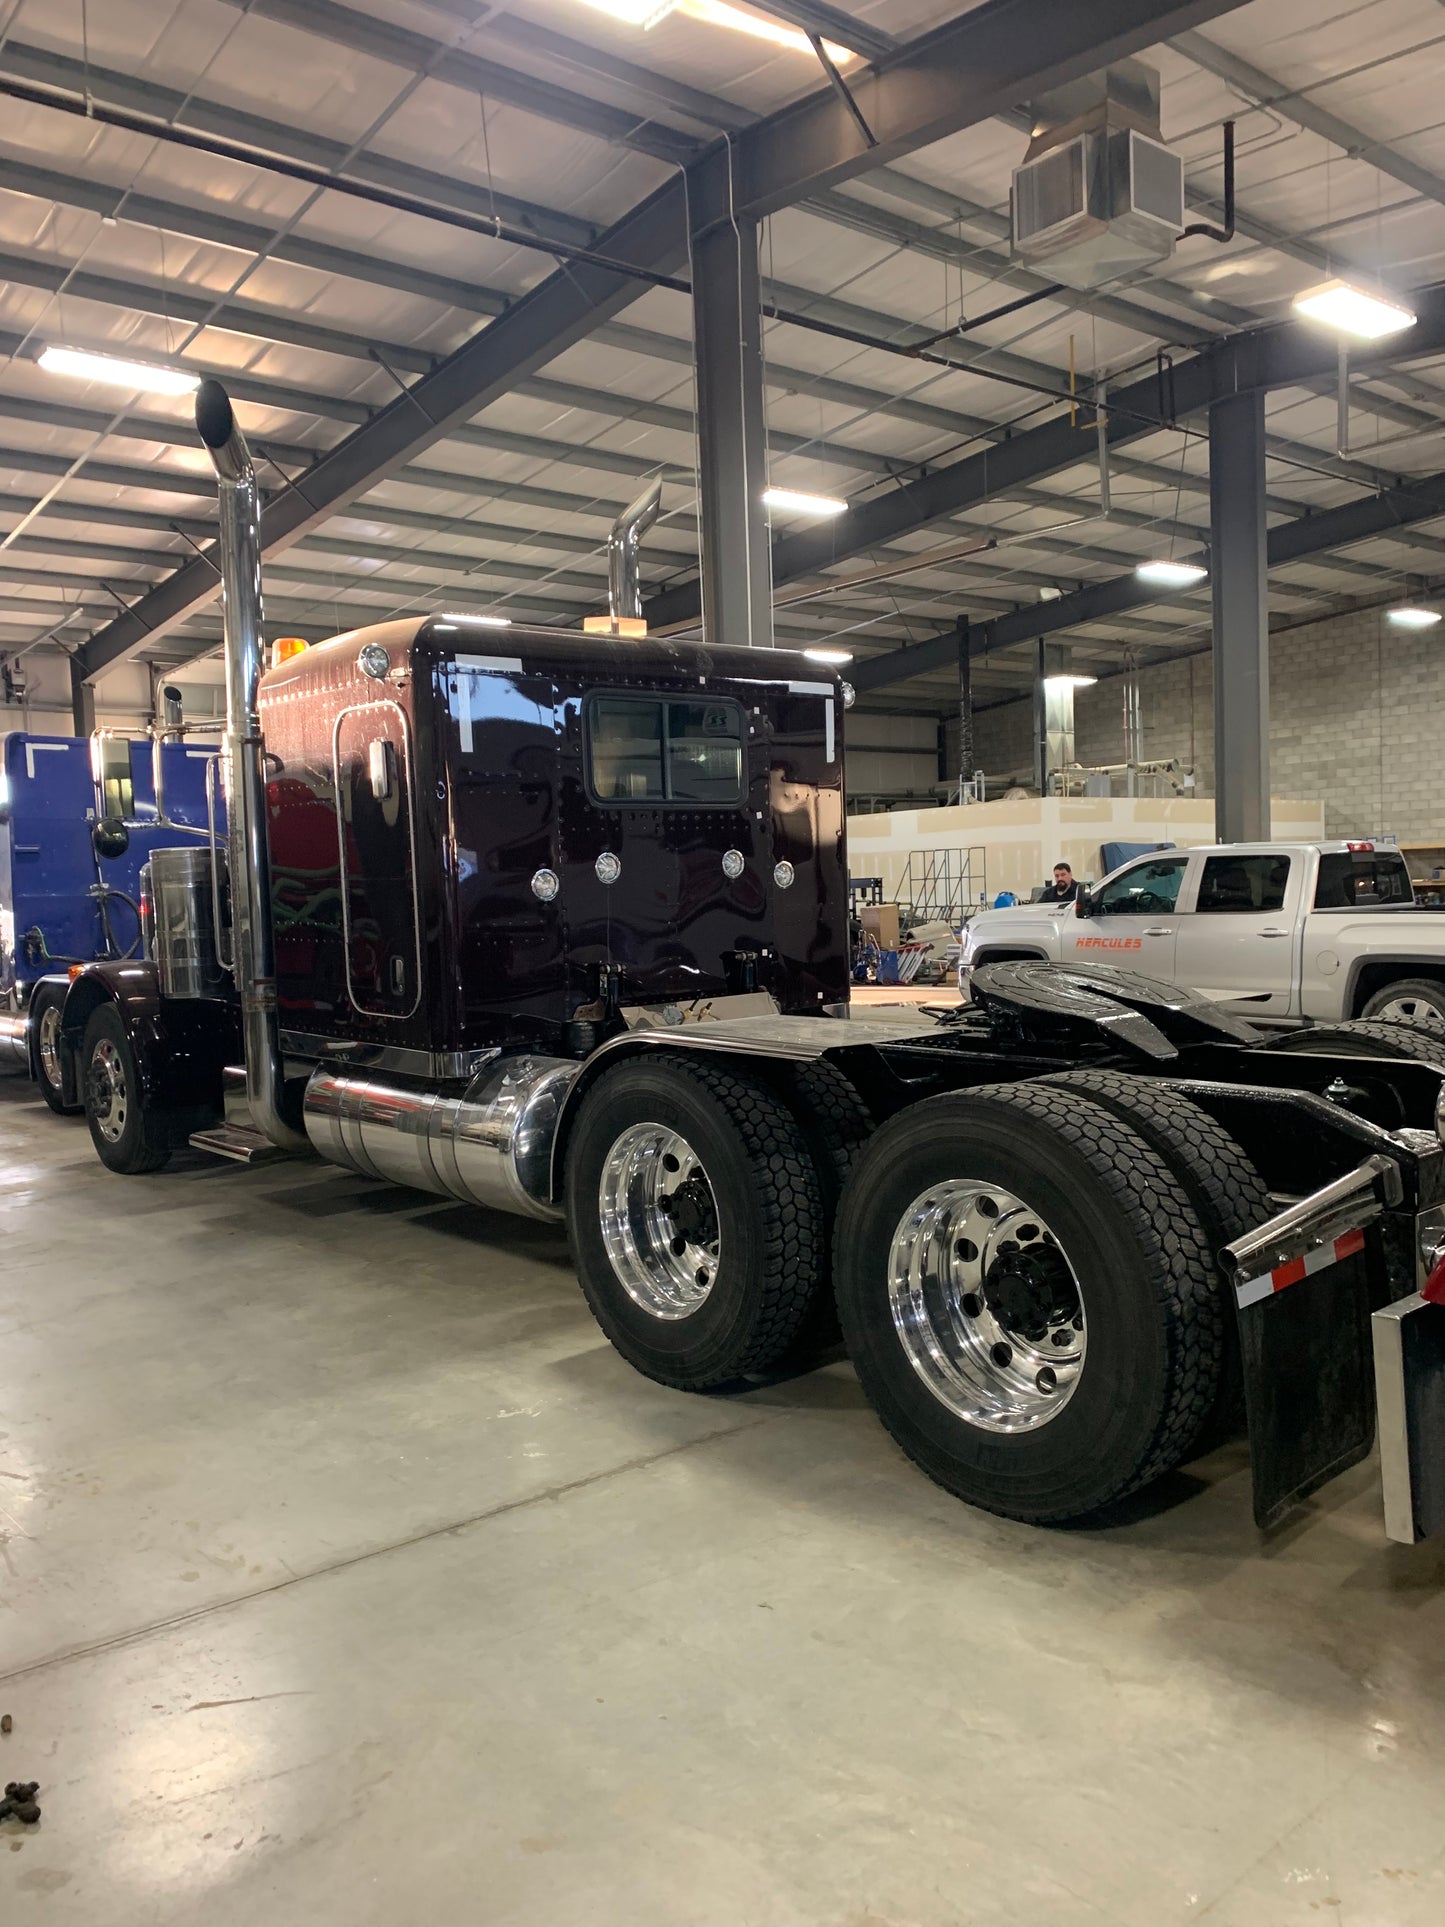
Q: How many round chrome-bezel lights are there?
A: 6